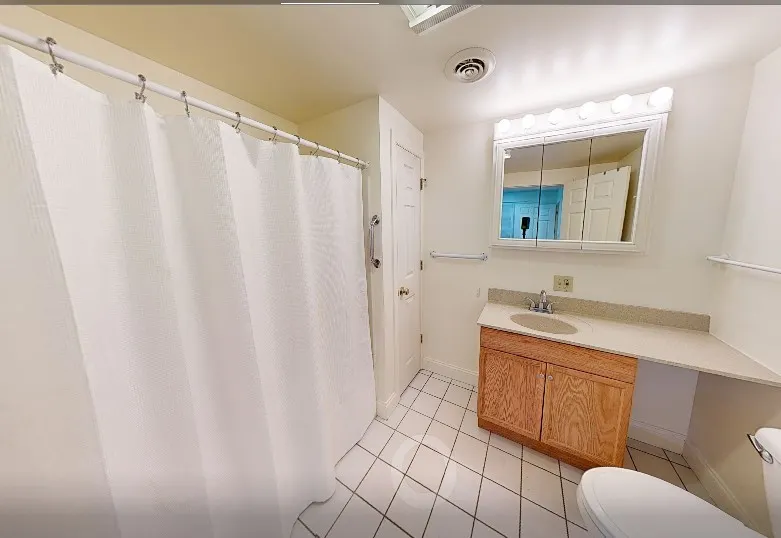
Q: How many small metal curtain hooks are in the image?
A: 9